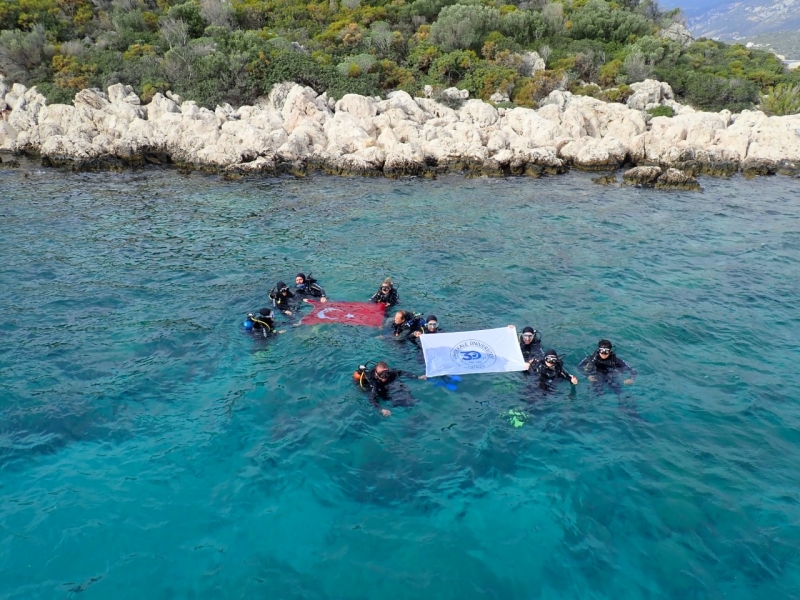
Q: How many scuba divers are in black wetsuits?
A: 10